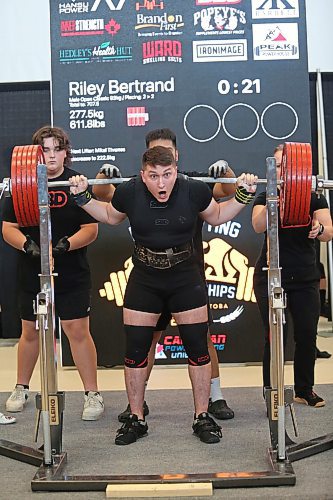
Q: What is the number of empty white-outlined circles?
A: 3